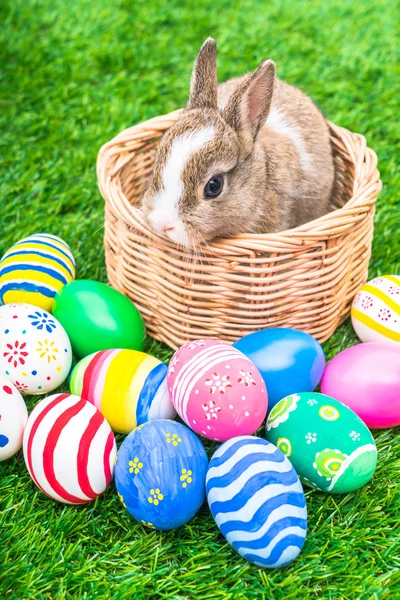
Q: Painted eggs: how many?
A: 13